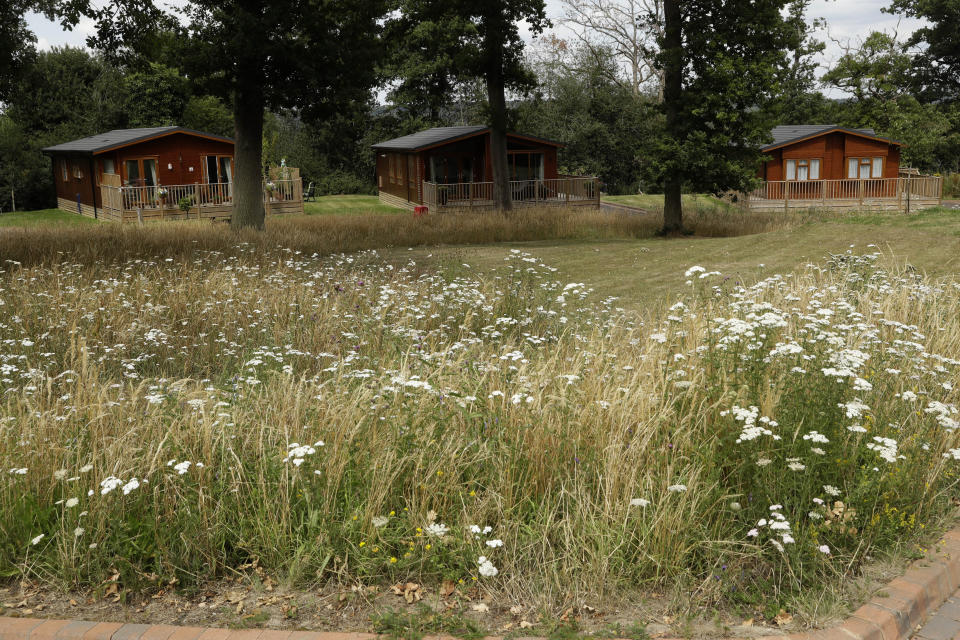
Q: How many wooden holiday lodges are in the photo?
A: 3